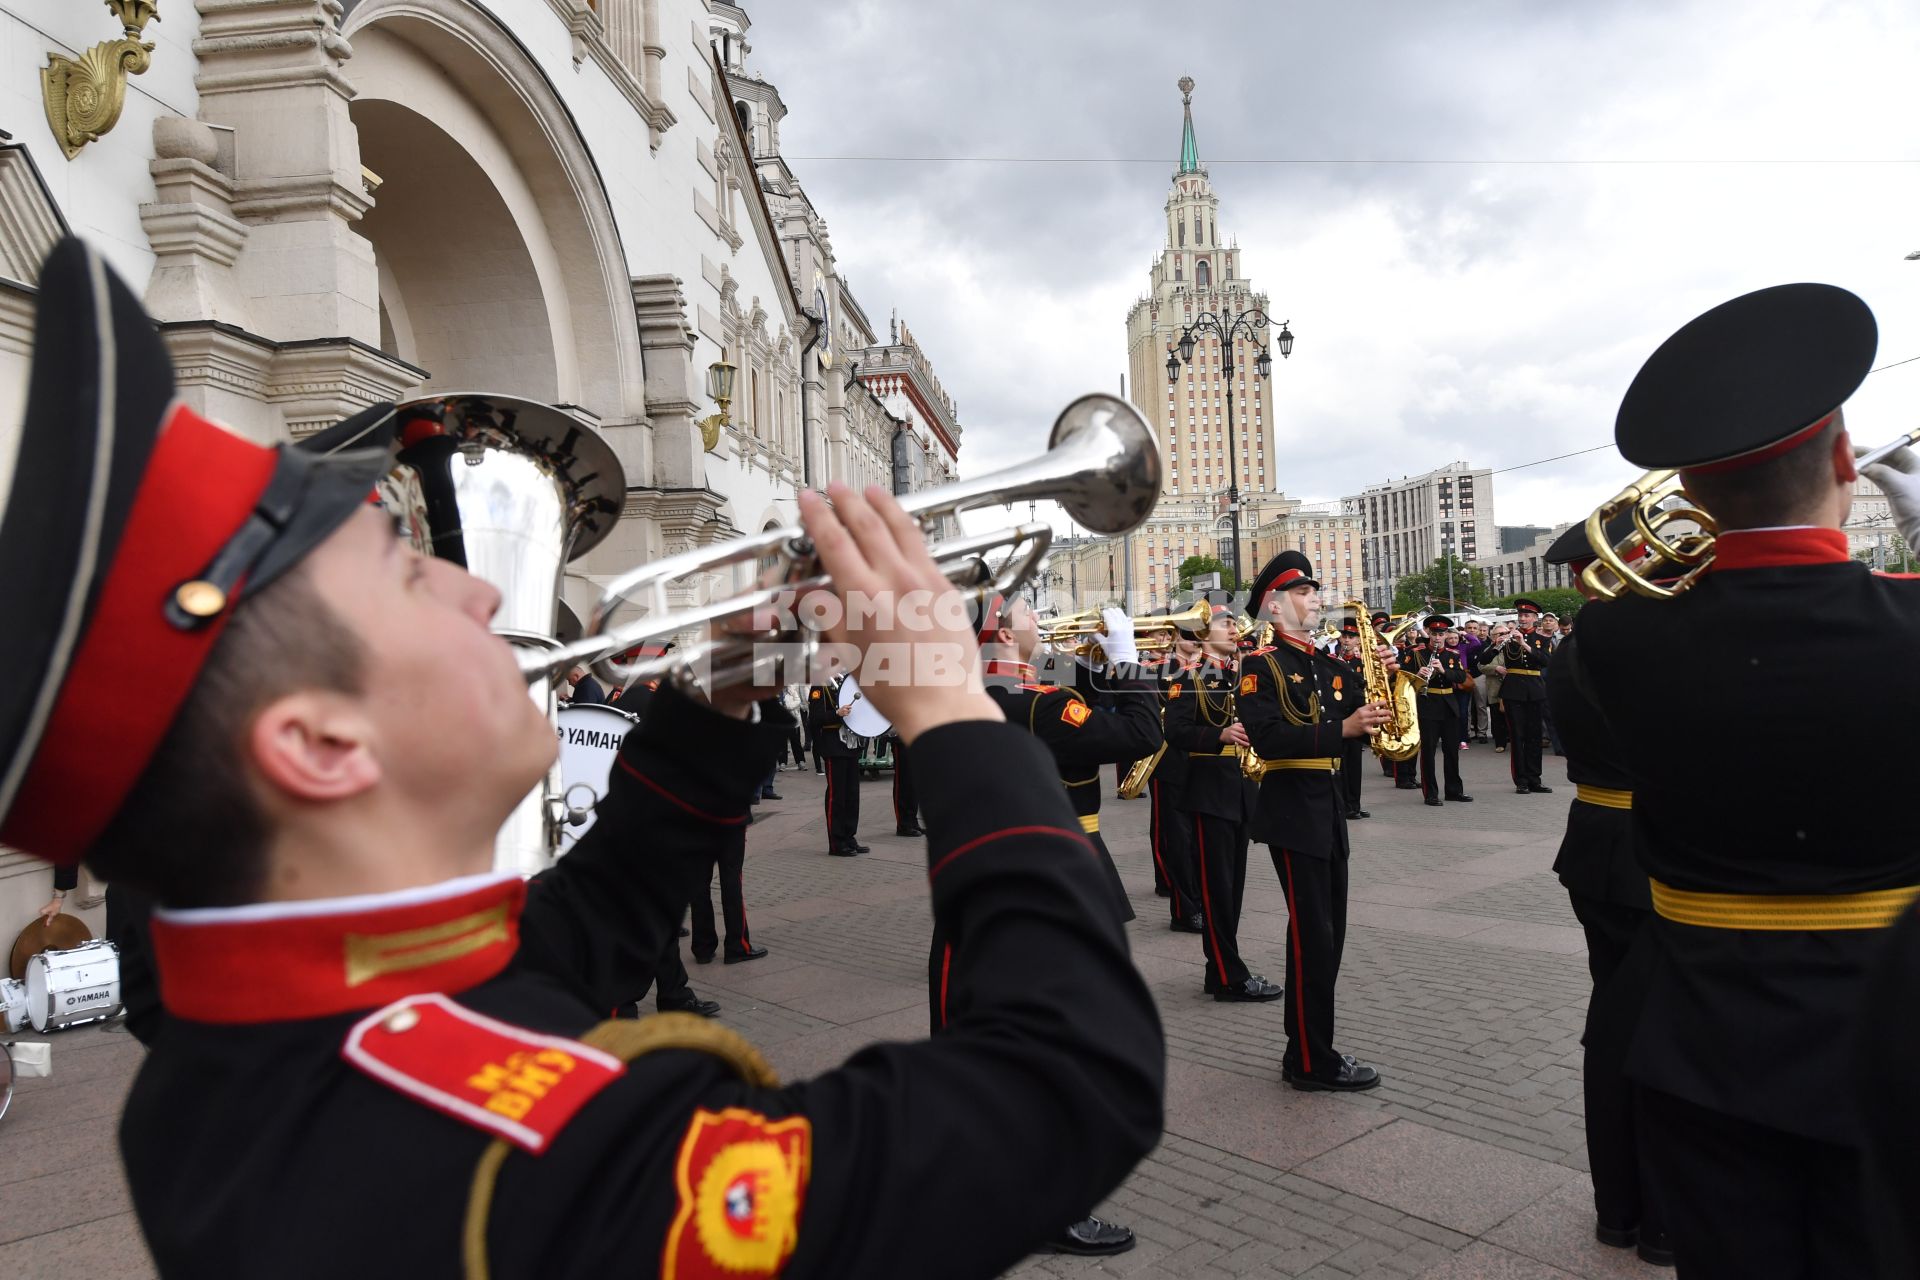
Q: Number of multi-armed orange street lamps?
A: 0